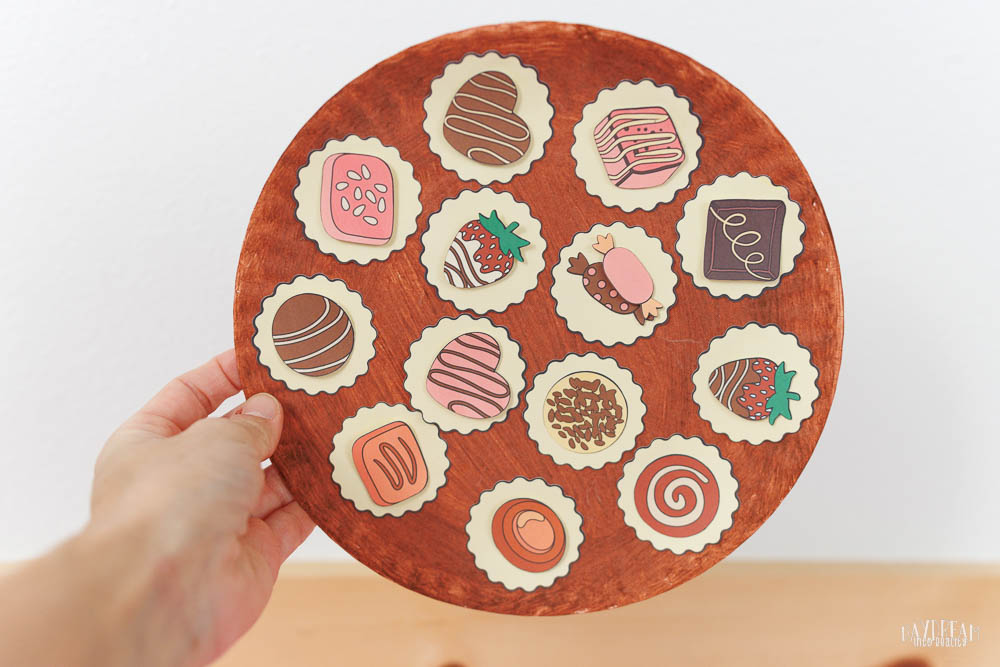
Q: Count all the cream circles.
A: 13